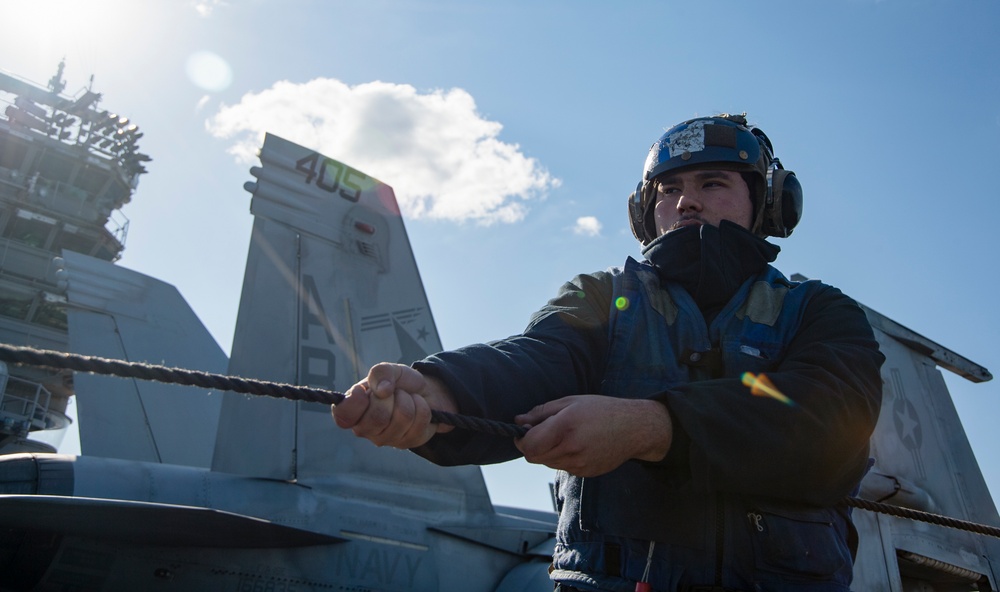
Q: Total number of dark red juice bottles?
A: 0